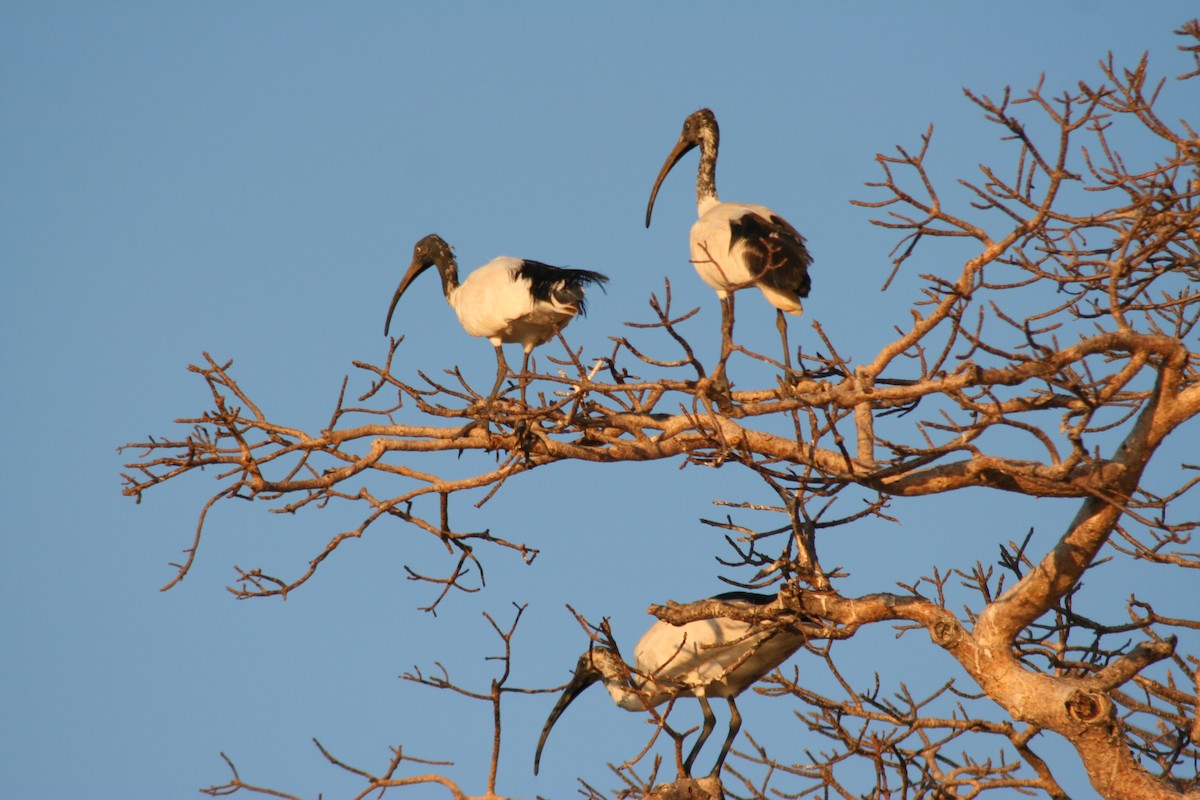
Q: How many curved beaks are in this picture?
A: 3